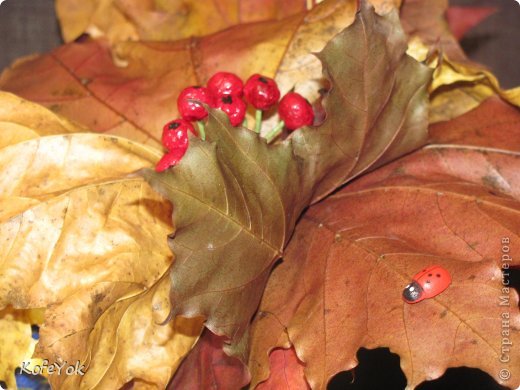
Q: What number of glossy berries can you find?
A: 7